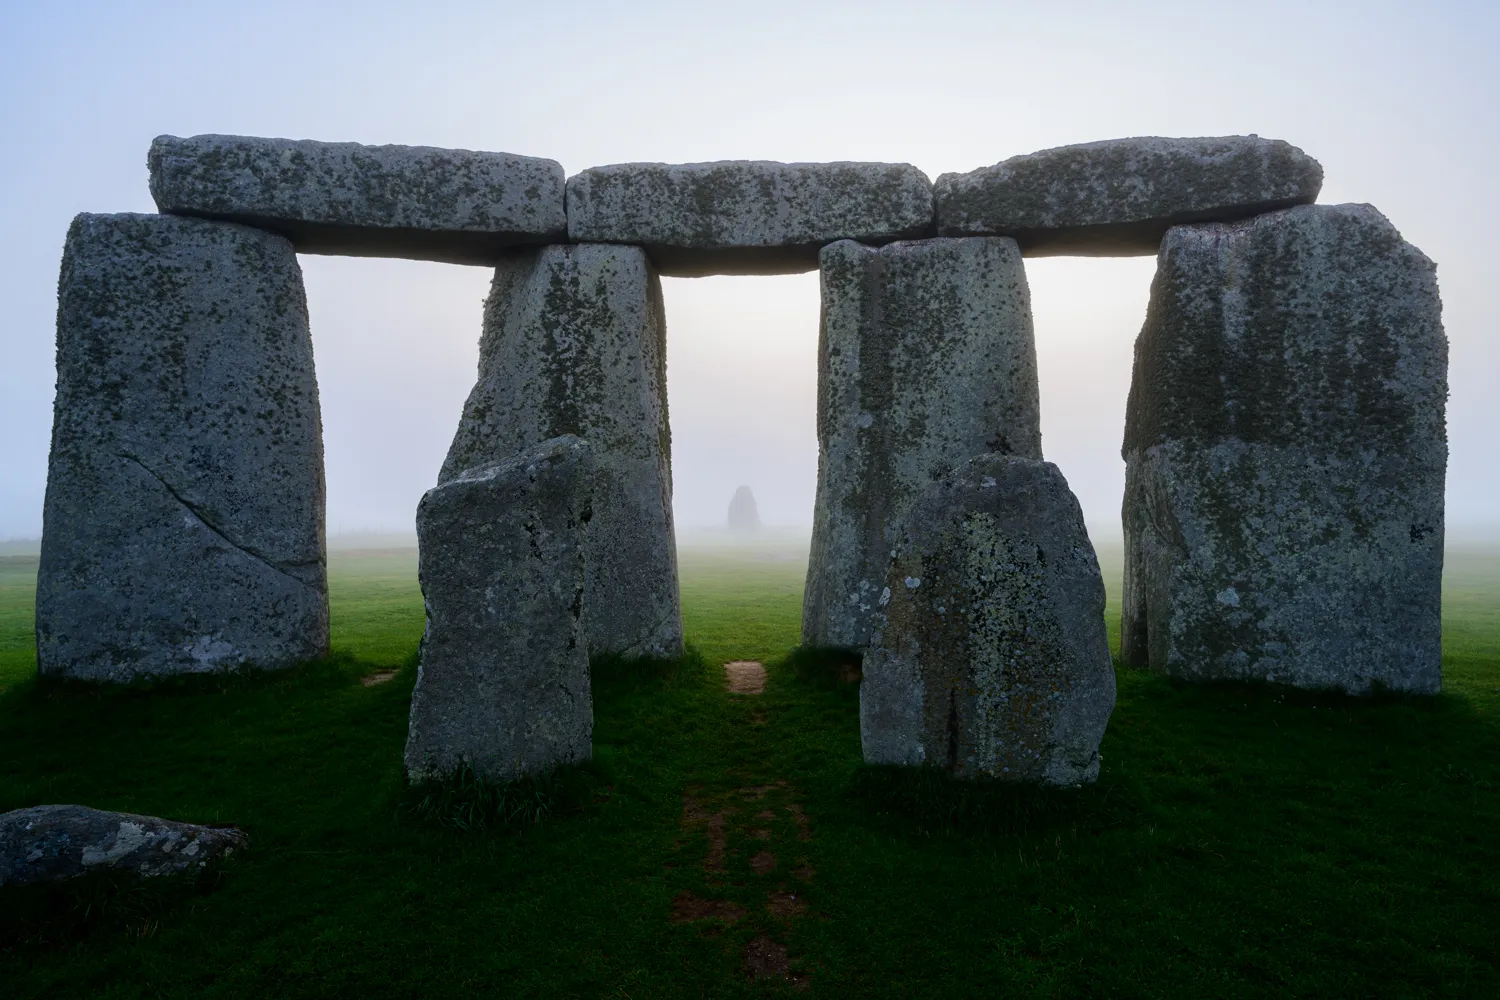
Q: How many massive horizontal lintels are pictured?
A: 3